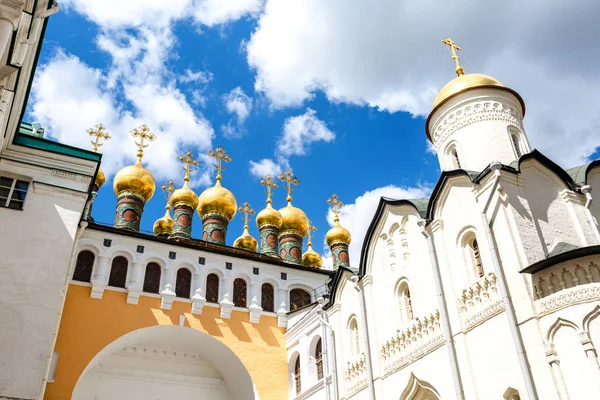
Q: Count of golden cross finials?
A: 11